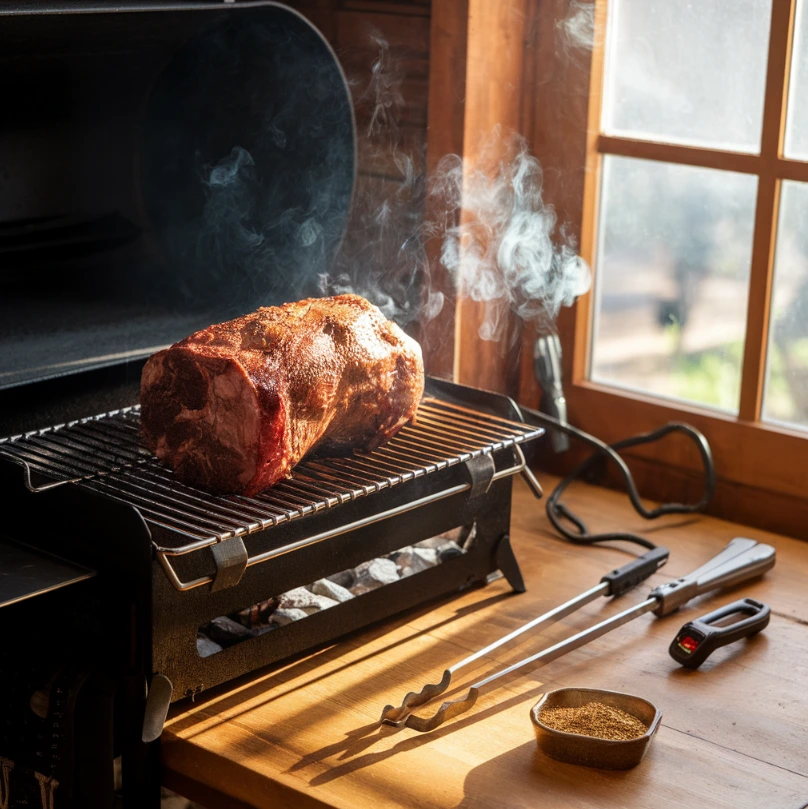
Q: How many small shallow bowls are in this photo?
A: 1